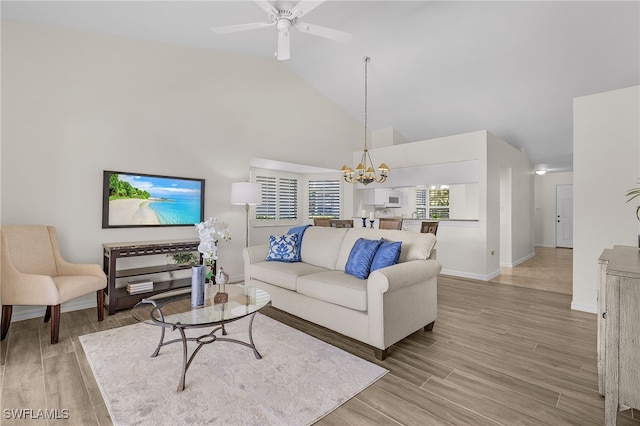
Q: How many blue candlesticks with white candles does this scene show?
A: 2